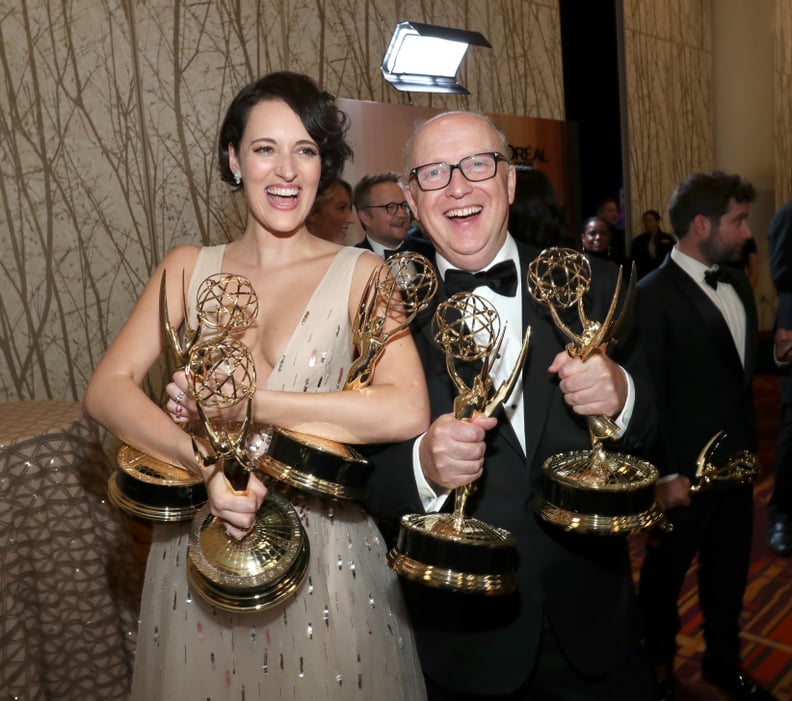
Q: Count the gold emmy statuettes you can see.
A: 6